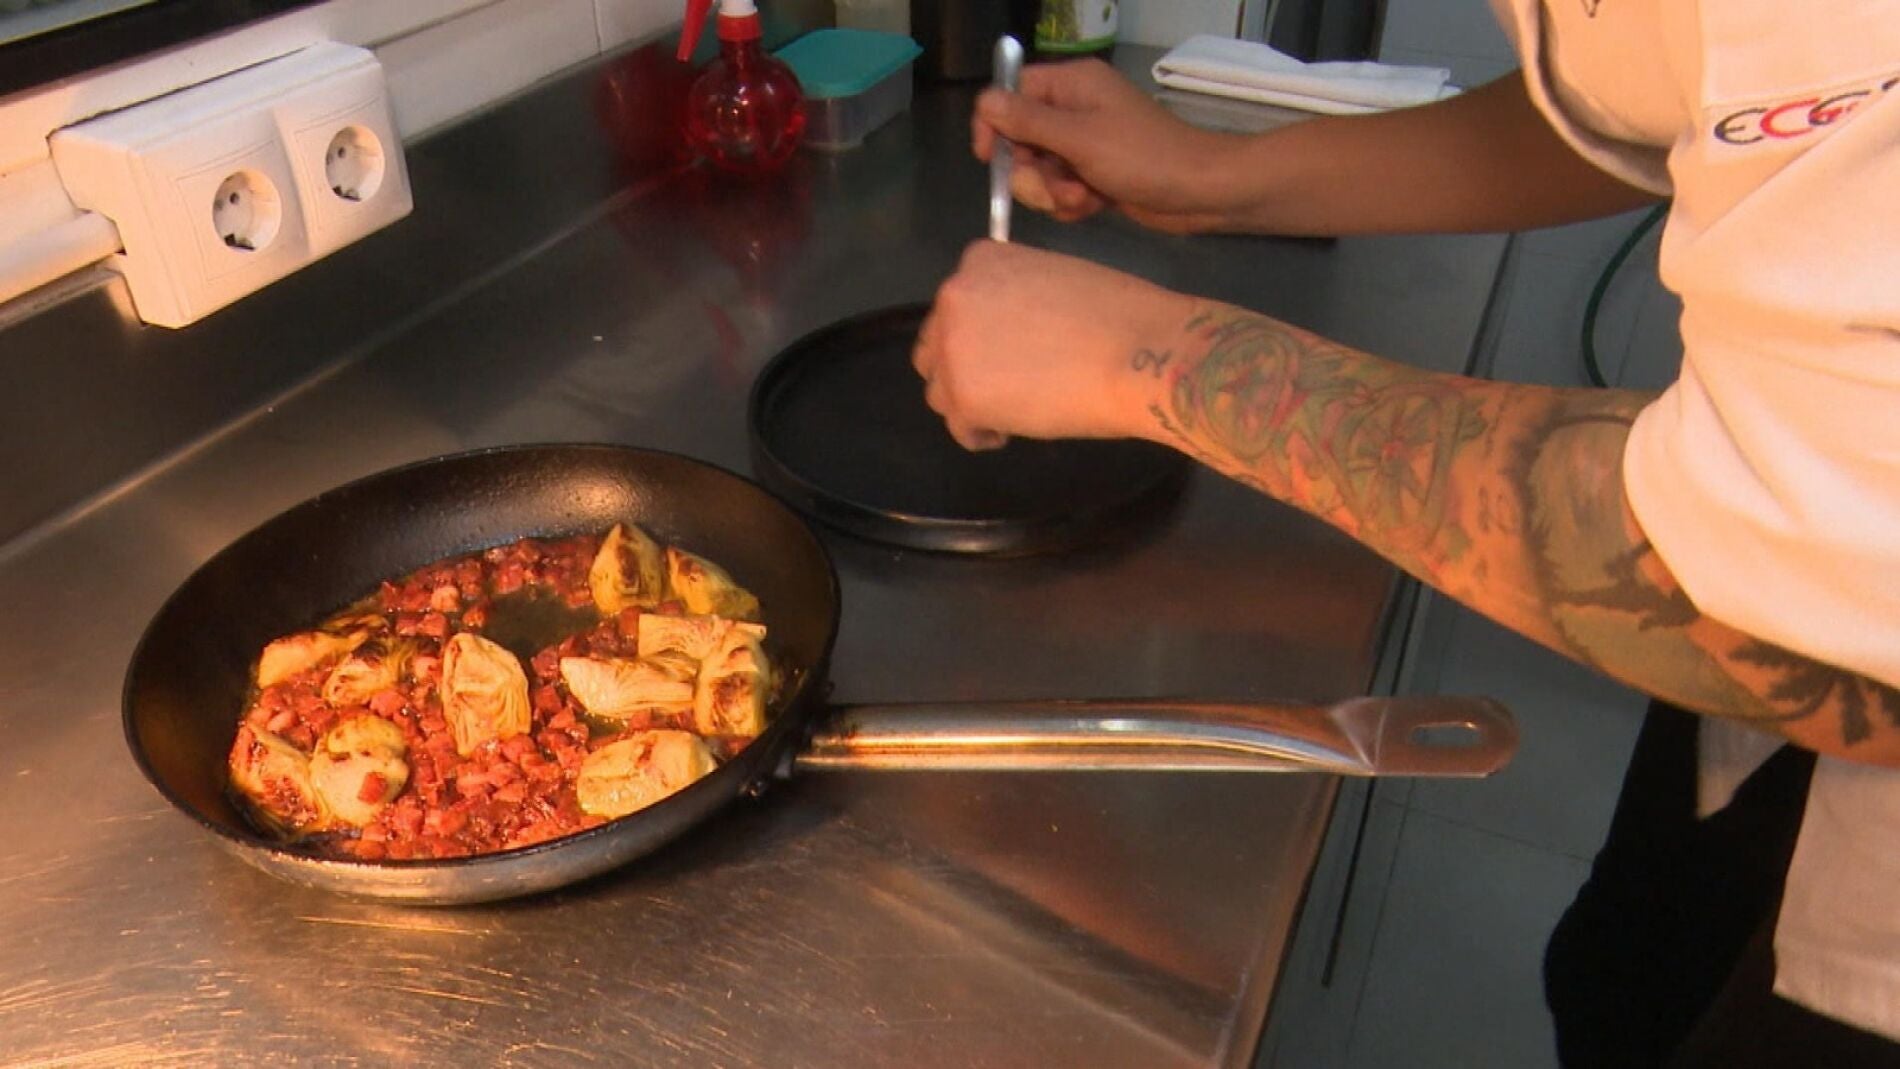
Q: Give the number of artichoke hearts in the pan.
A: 11